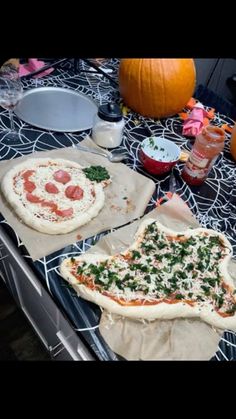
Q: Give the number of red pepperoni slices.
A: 8